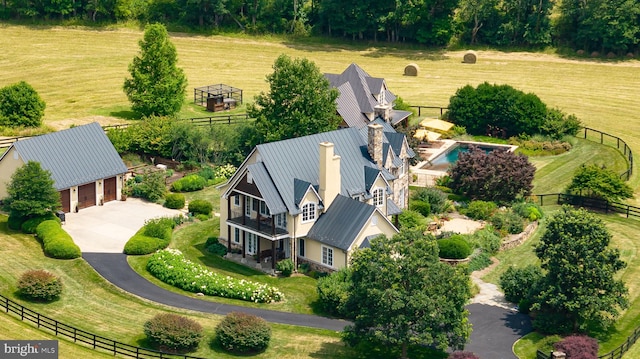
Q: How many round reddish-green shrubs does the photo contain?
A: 3